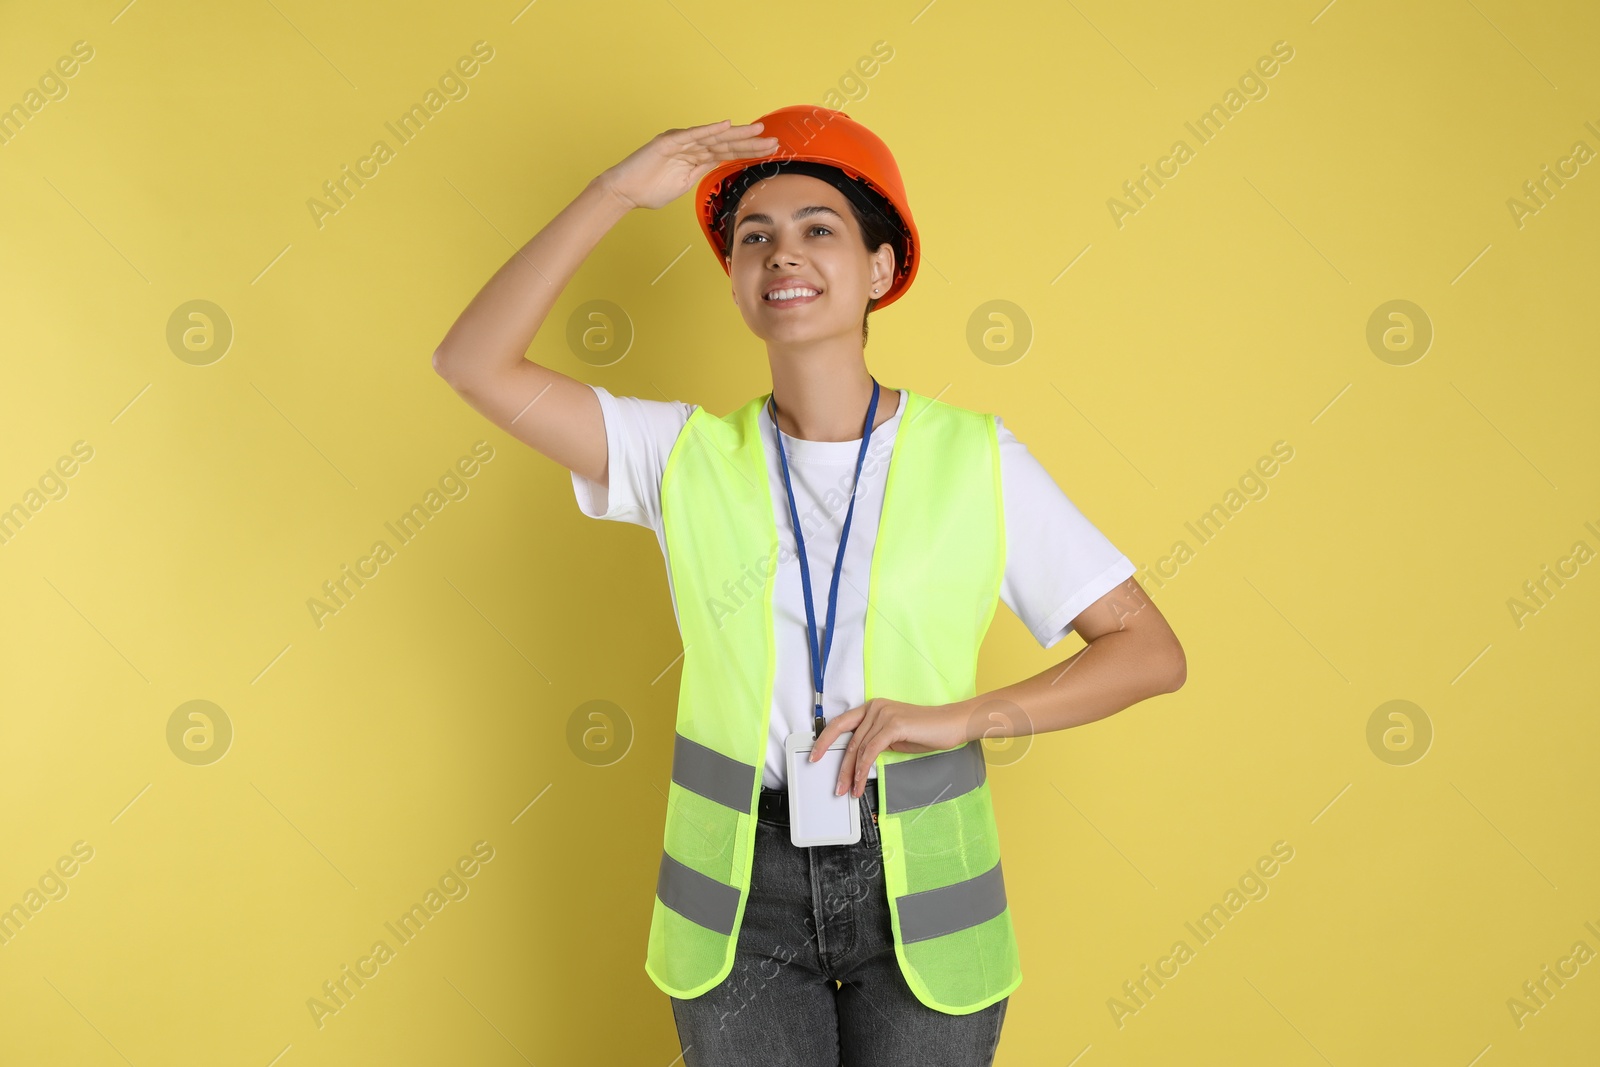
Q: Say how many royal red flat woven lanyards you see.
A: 0